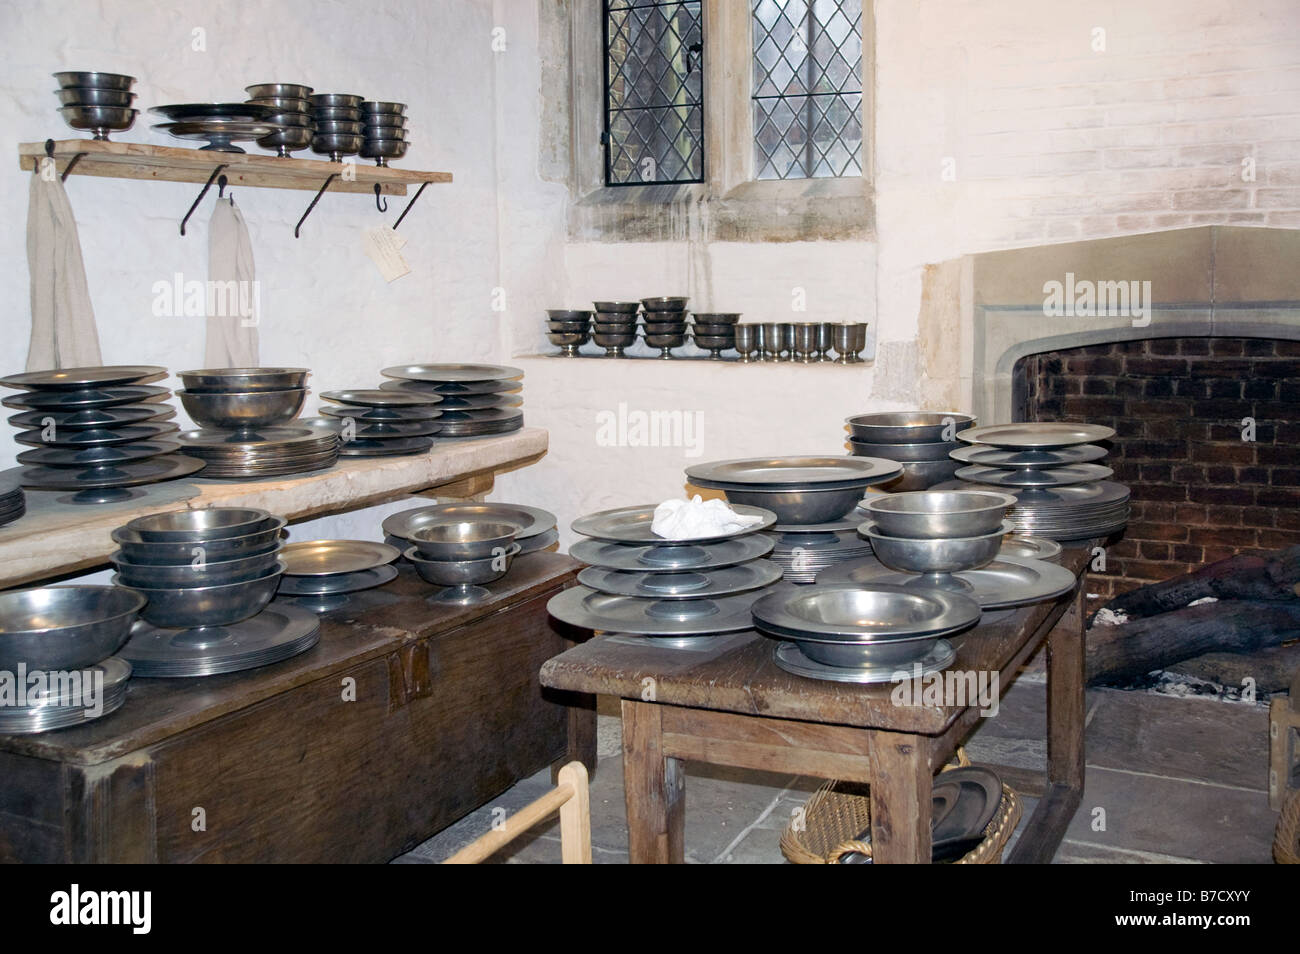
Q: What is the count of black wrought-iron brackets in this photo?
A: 4